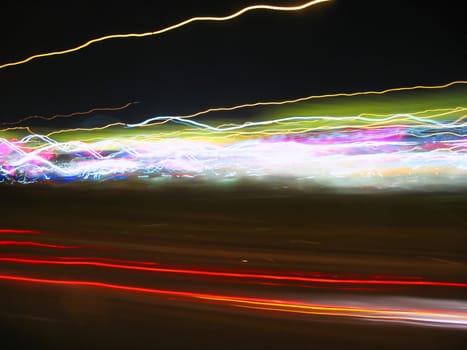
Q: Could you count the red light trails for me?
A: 4